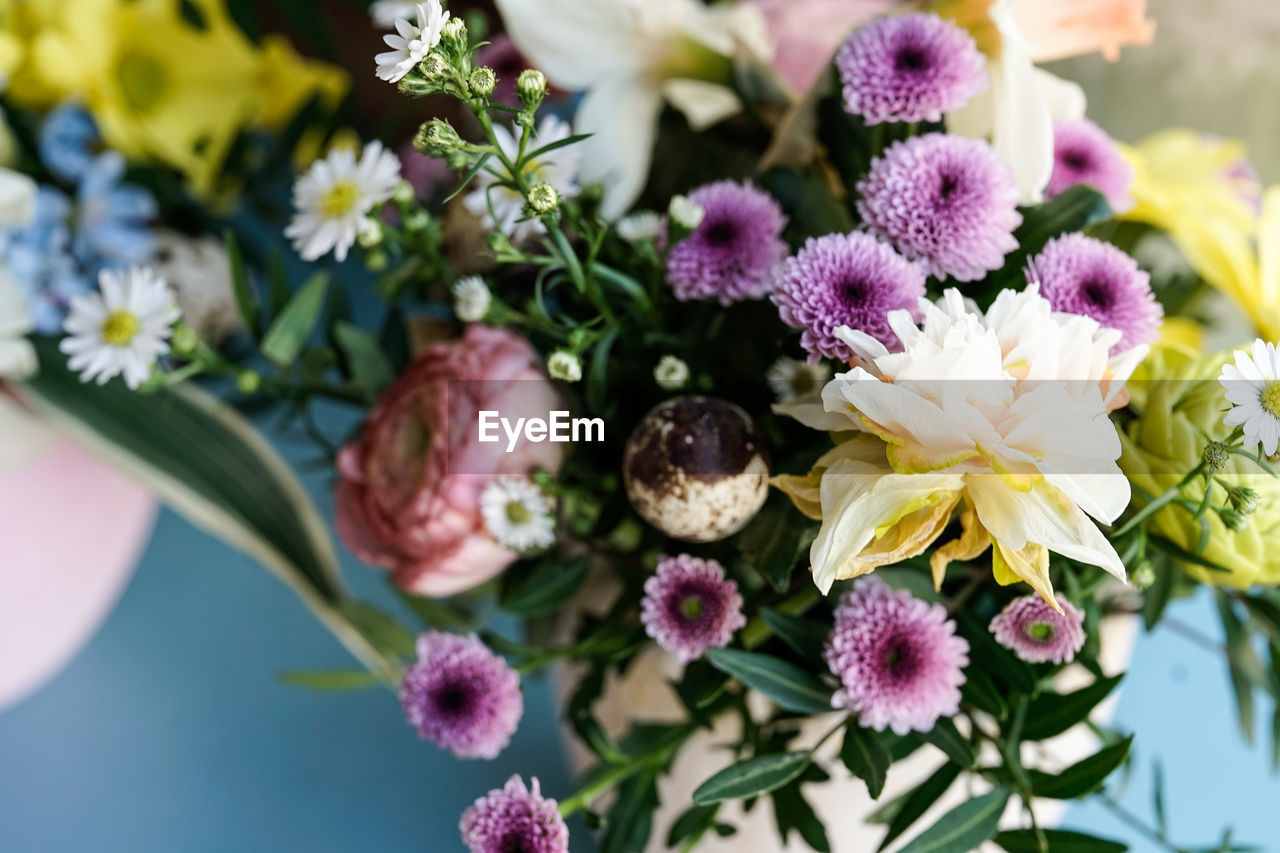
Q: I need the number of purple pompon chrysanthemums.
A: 11